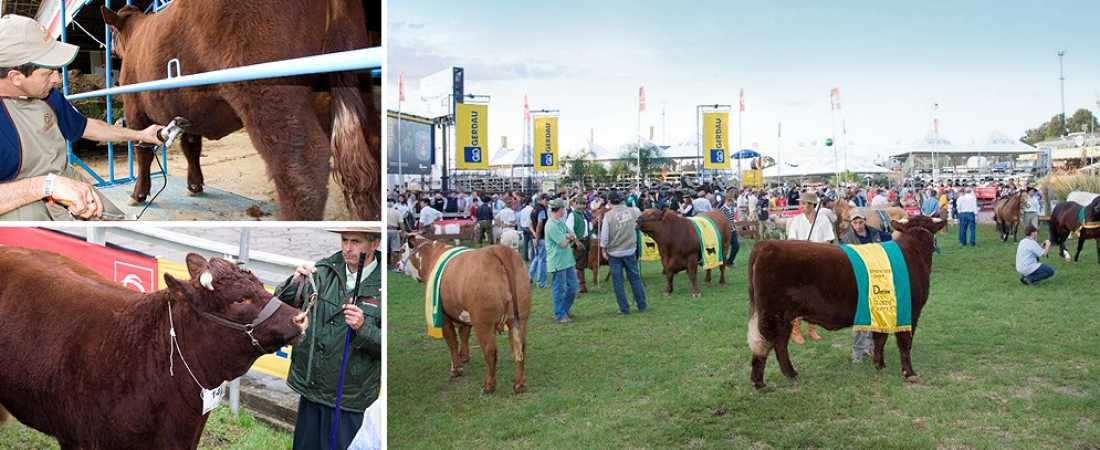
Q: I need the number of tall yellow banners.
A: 3